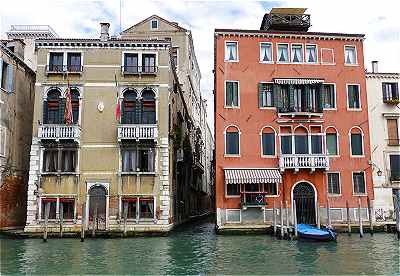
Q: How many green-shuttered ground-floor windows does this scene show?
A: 2